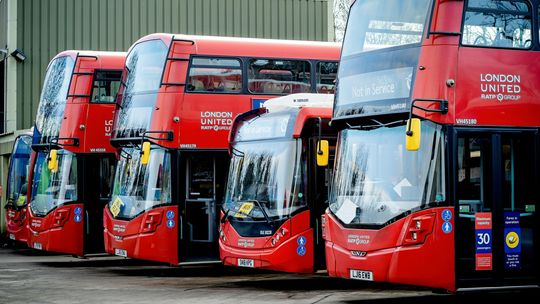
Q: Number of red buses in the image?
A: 5